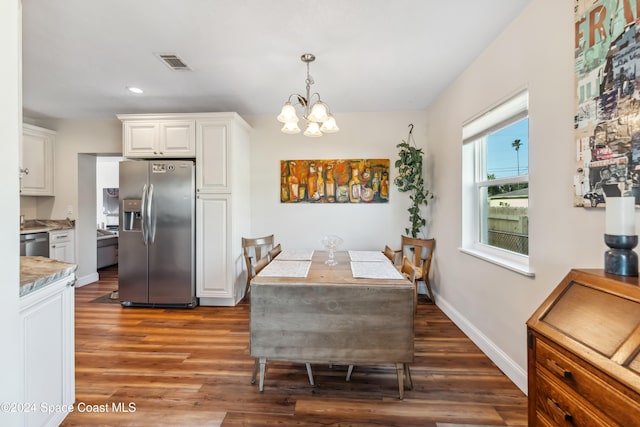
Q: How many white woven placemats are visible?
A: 4